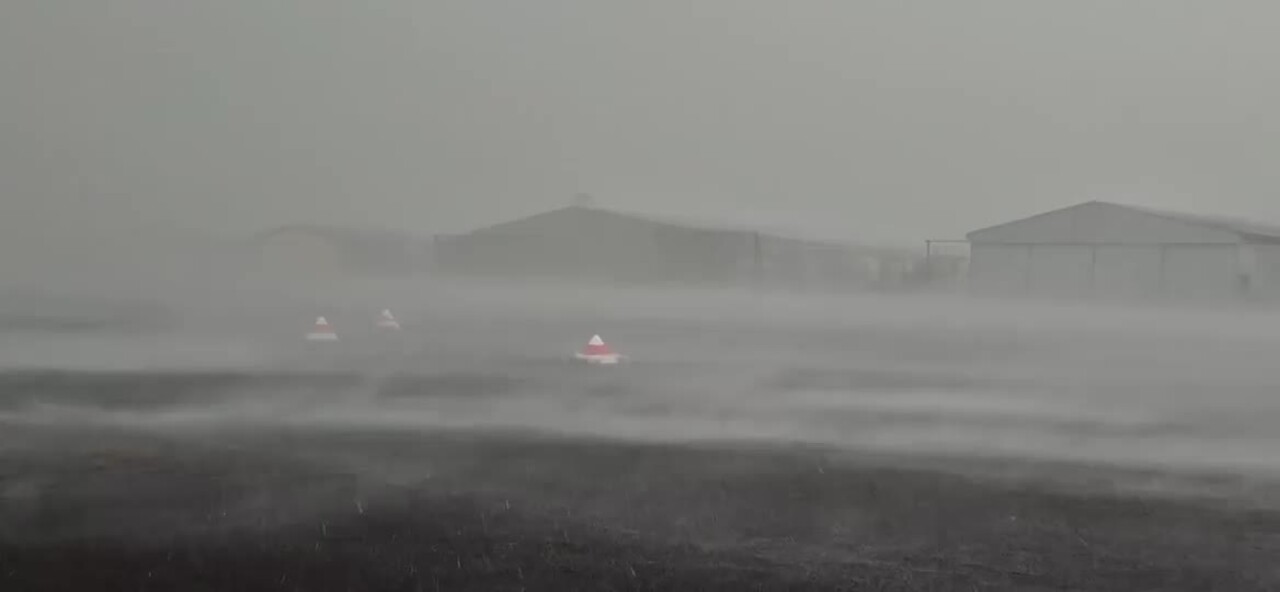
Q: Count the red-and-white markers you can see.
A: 3